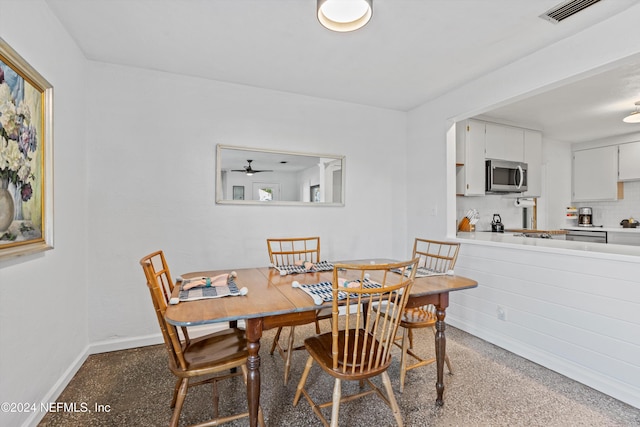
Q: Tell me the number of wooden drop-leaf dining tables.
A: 1